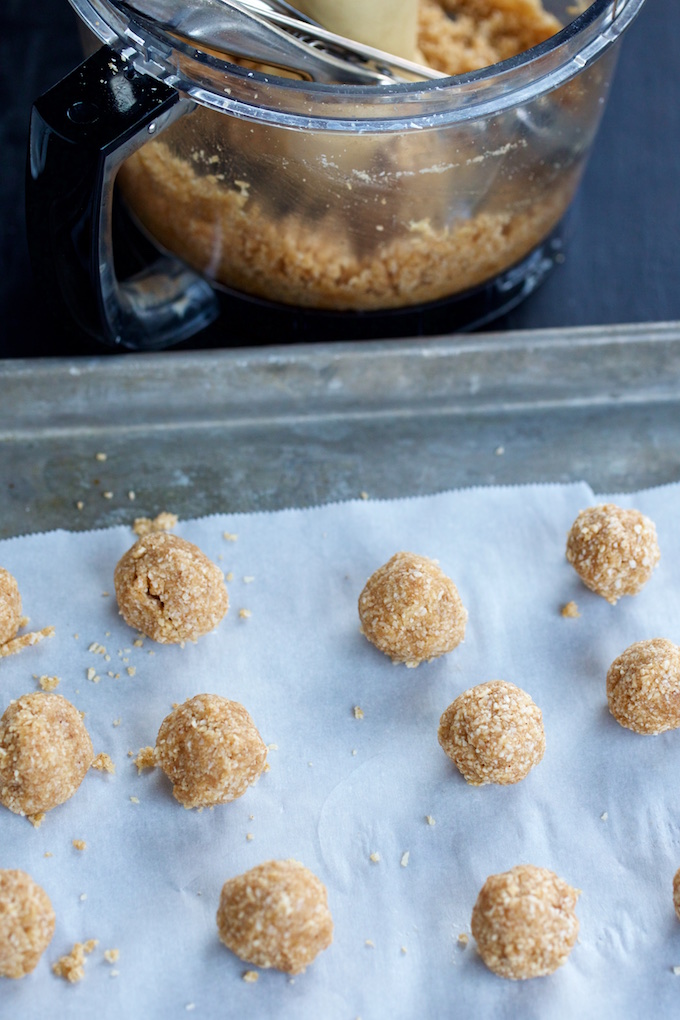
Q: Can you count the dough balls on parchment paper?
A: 12